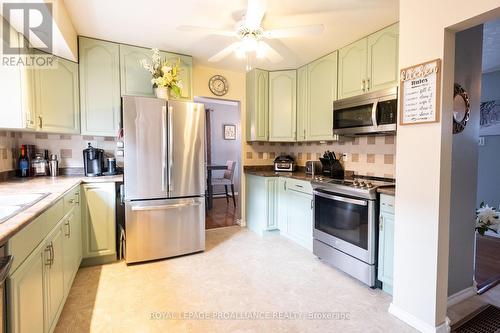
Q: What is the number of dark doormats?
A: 1